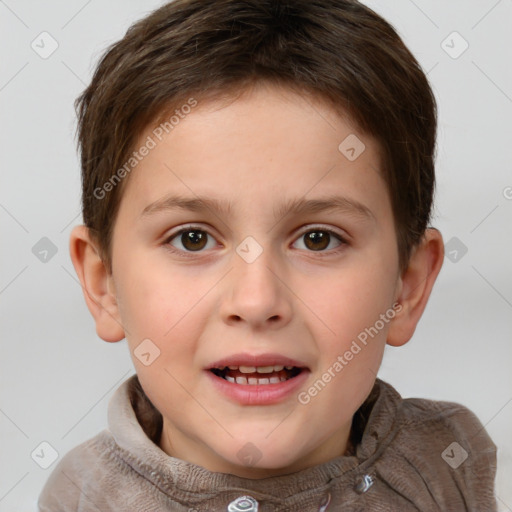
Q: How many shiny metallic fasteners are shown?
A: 2